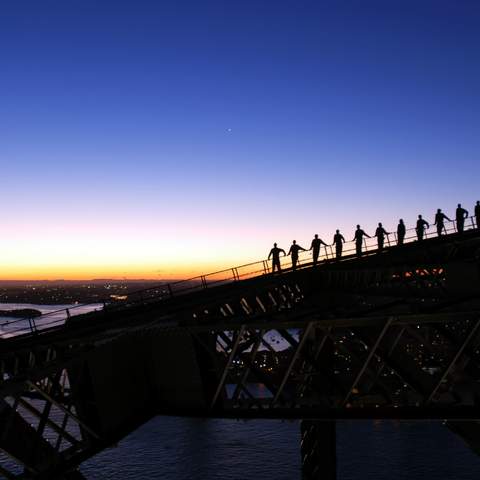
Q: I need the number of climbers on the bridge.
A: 11